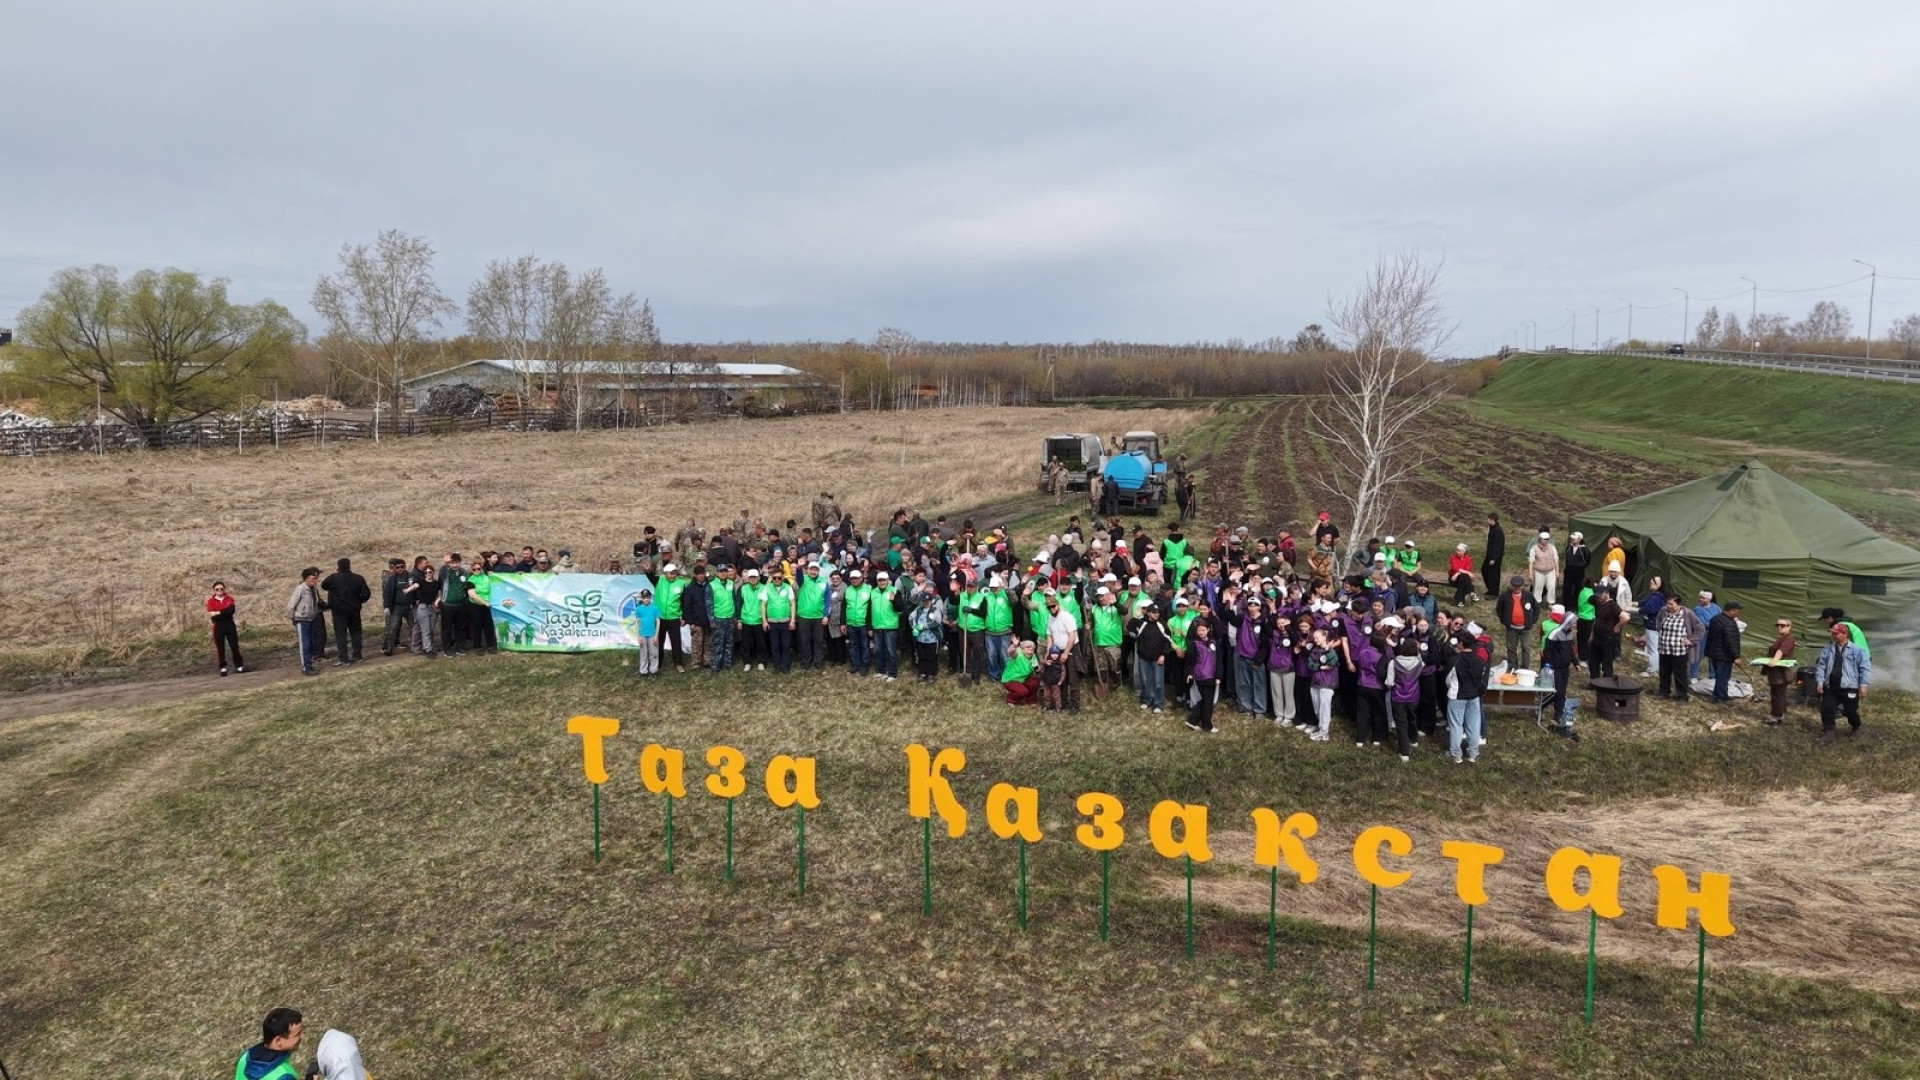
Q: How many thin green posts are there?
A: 13